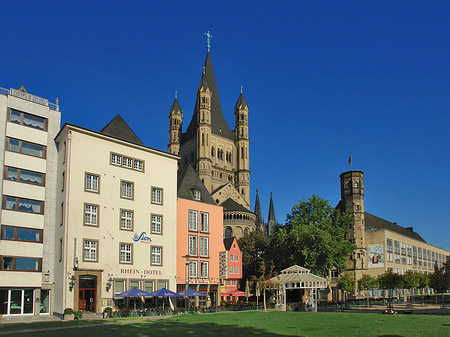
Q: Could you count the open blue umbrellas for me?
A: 3